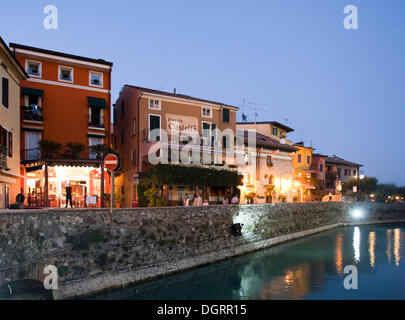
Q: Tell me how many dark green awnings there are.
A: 2